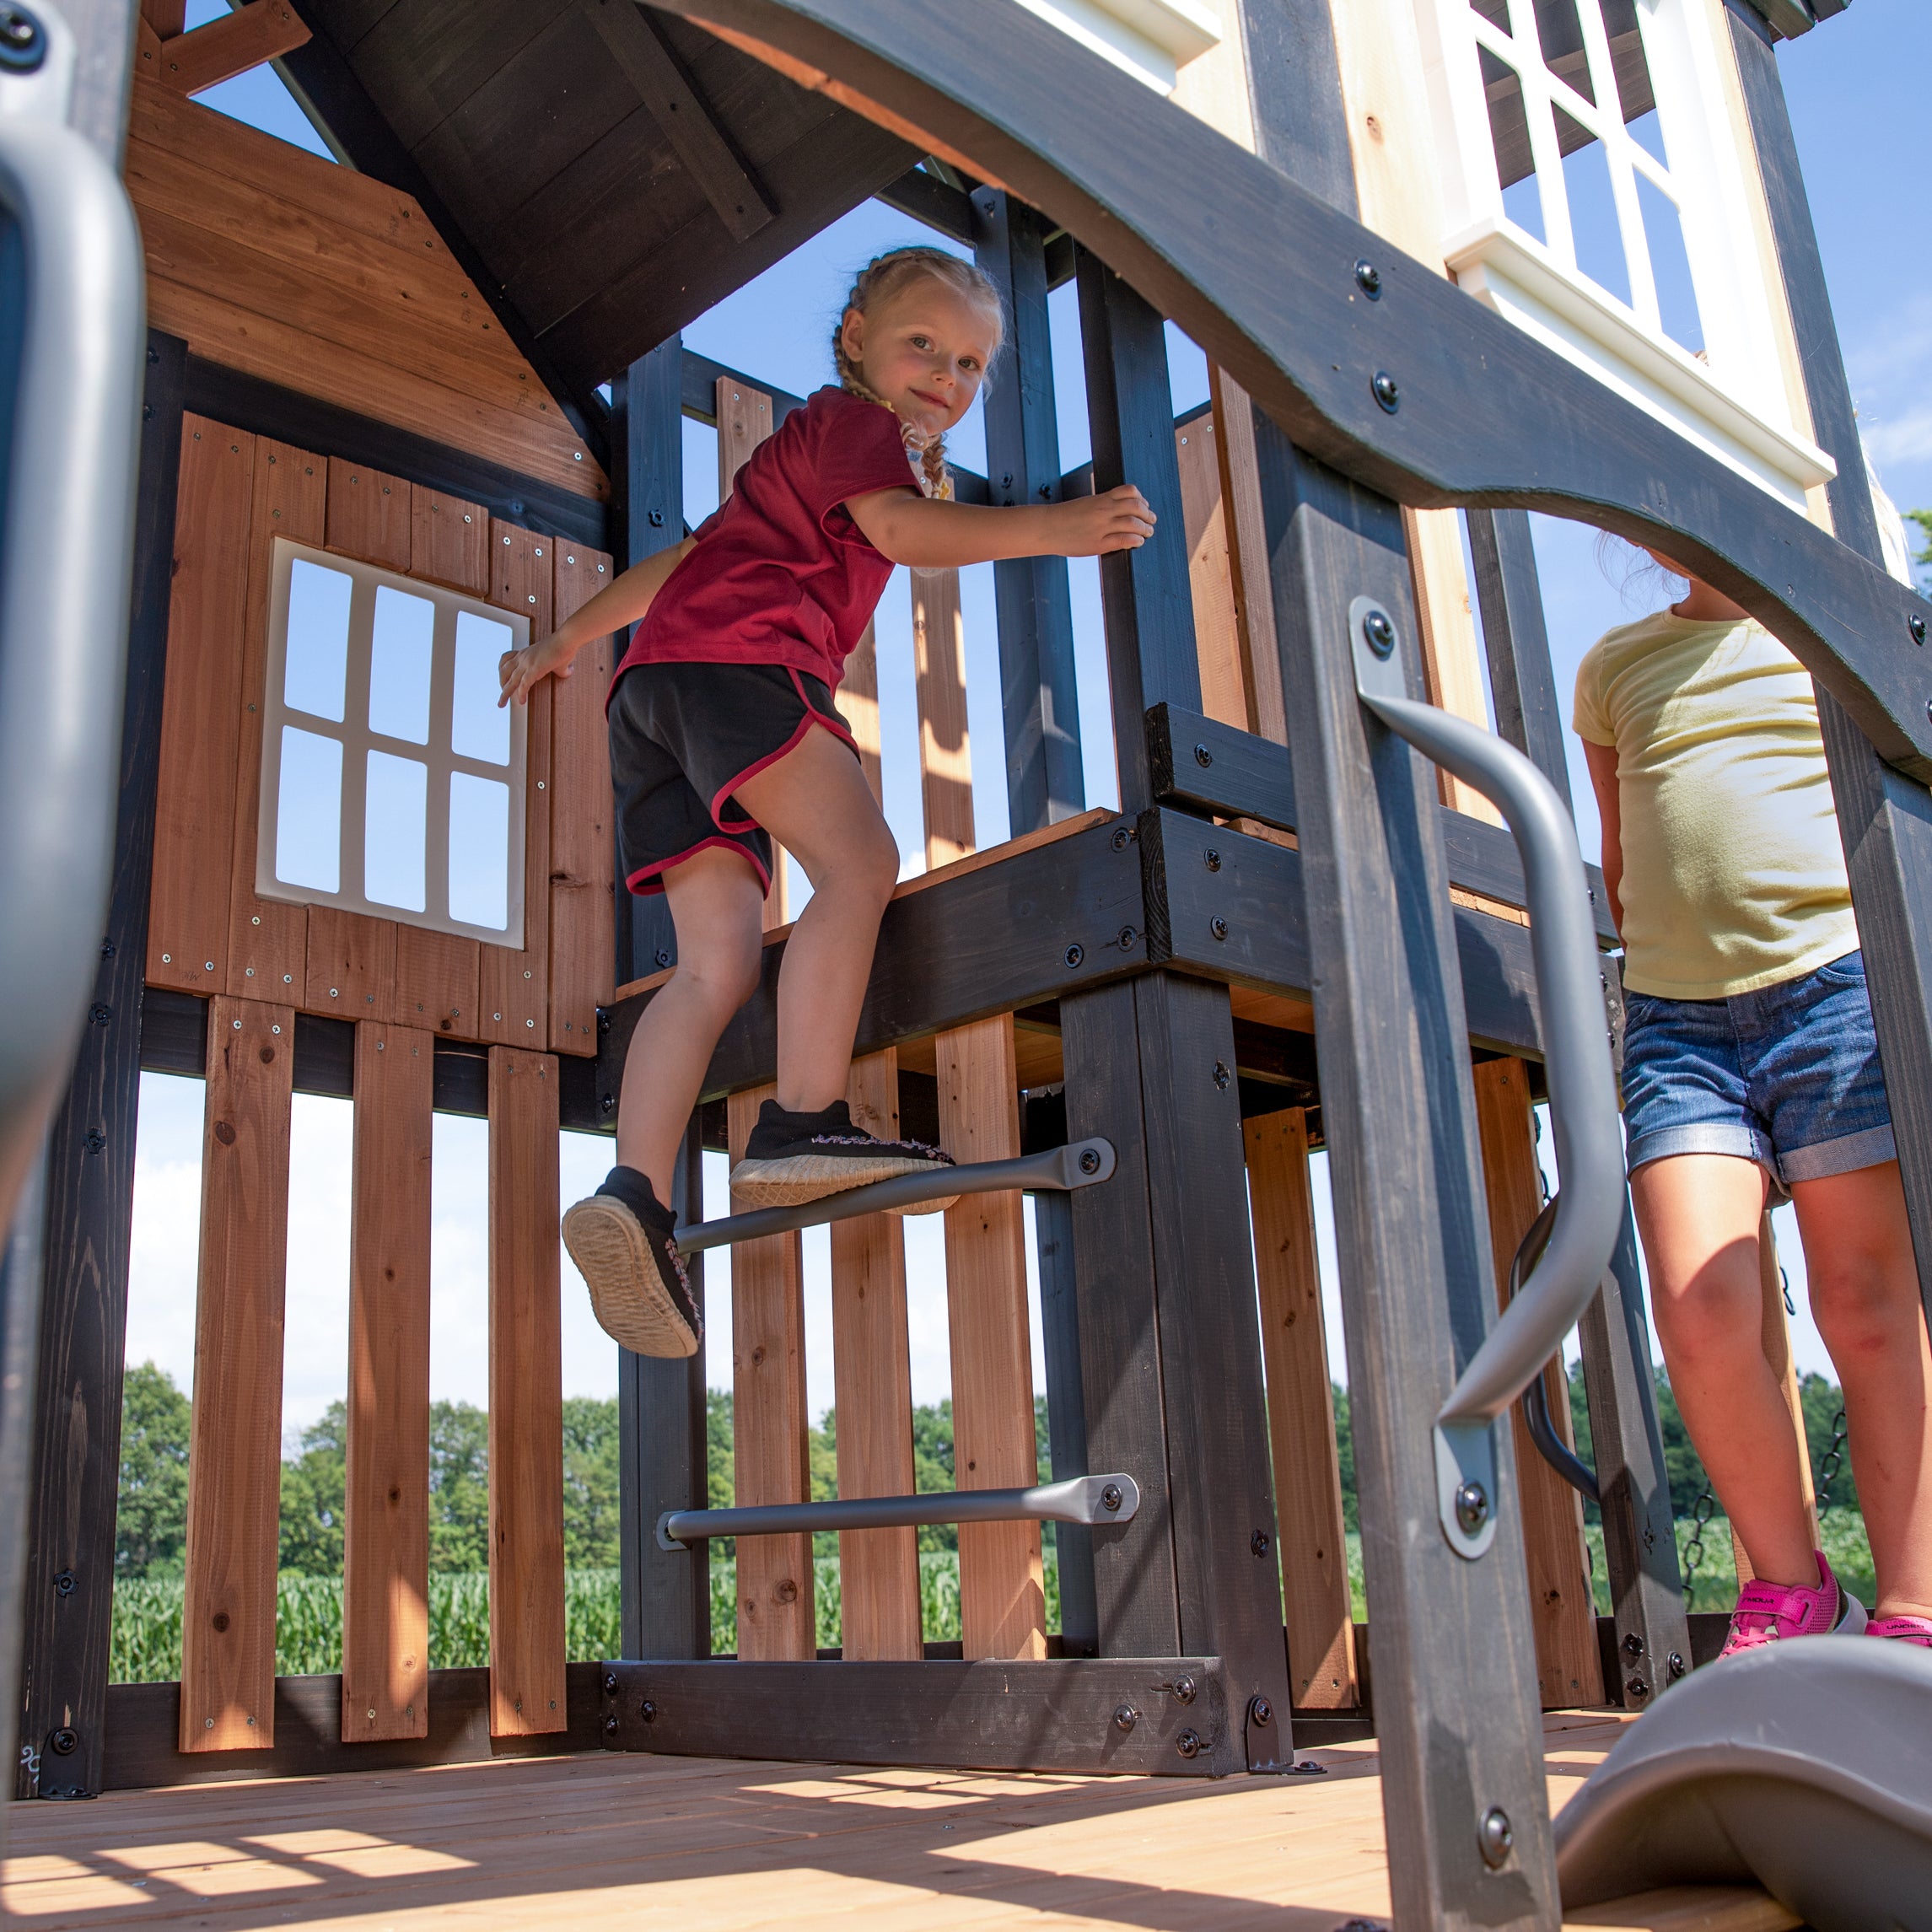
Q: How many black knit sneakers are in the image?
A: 2